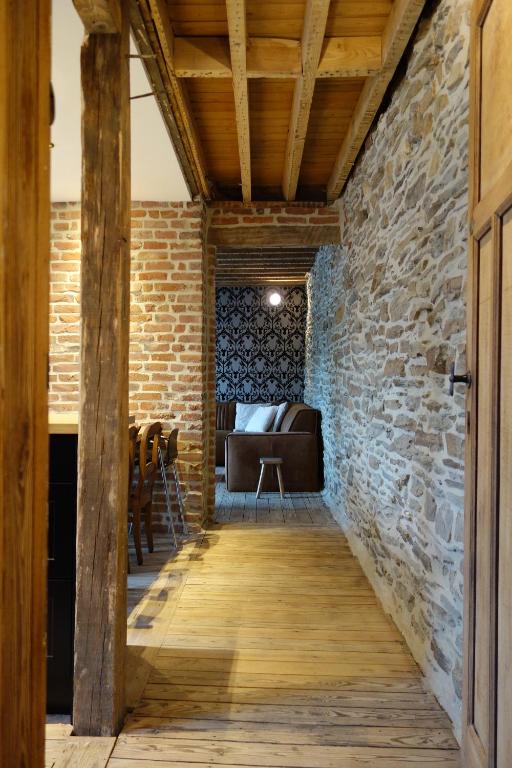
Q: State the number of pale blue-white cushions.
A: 3